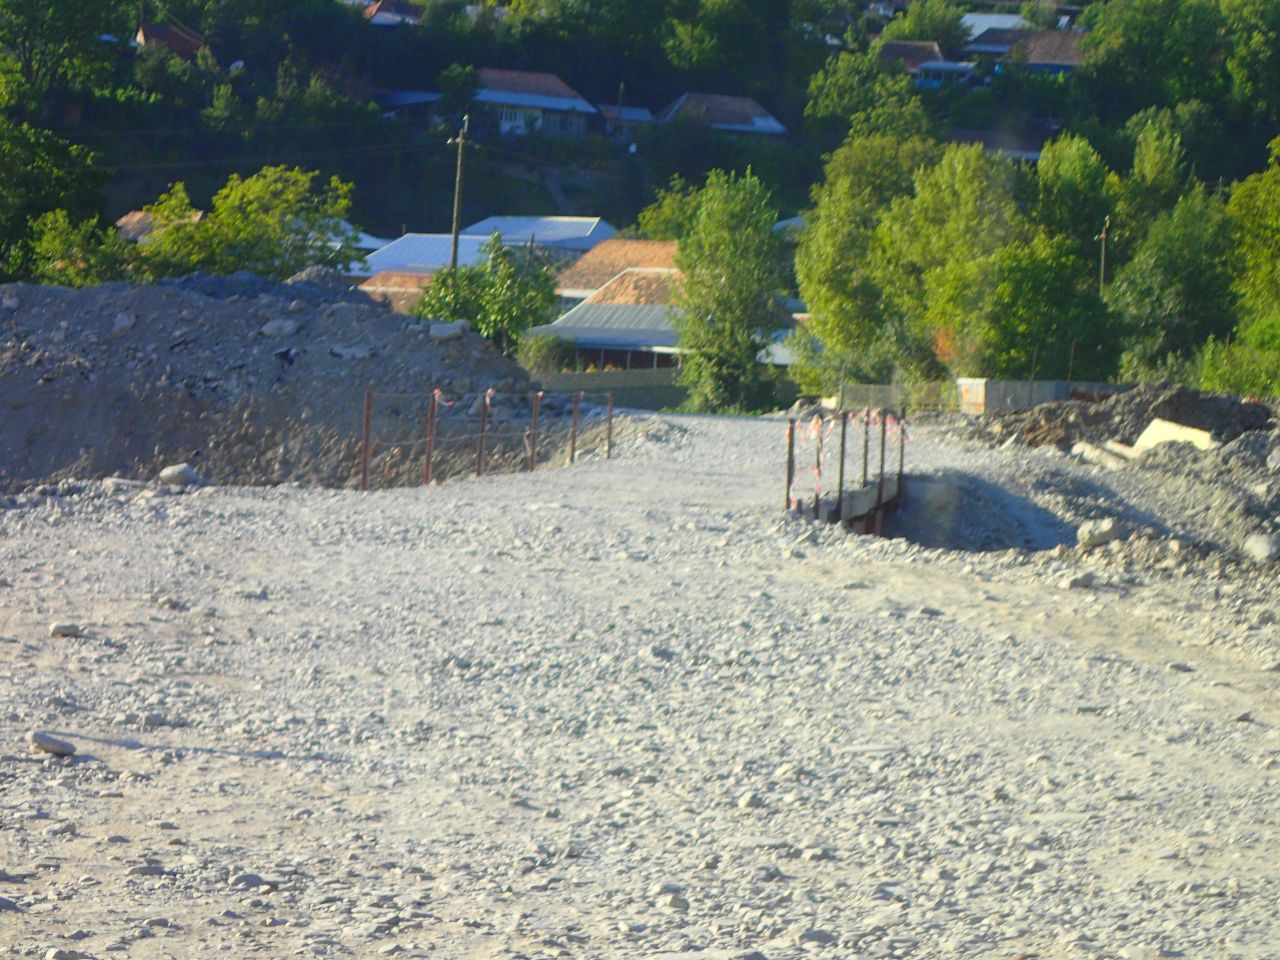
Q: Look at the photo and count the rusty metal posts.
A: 12